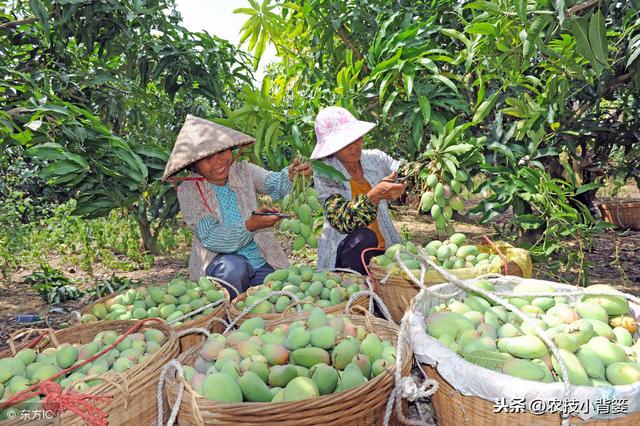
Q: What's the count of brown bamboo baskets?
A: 7